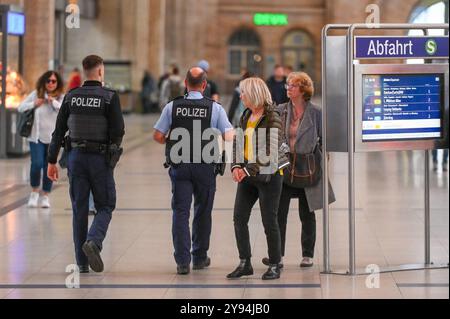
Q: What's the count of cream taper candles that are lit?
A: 0